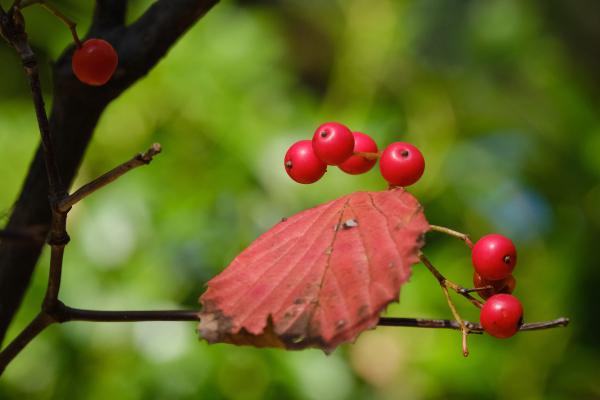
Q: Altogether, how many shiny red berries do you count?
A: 8